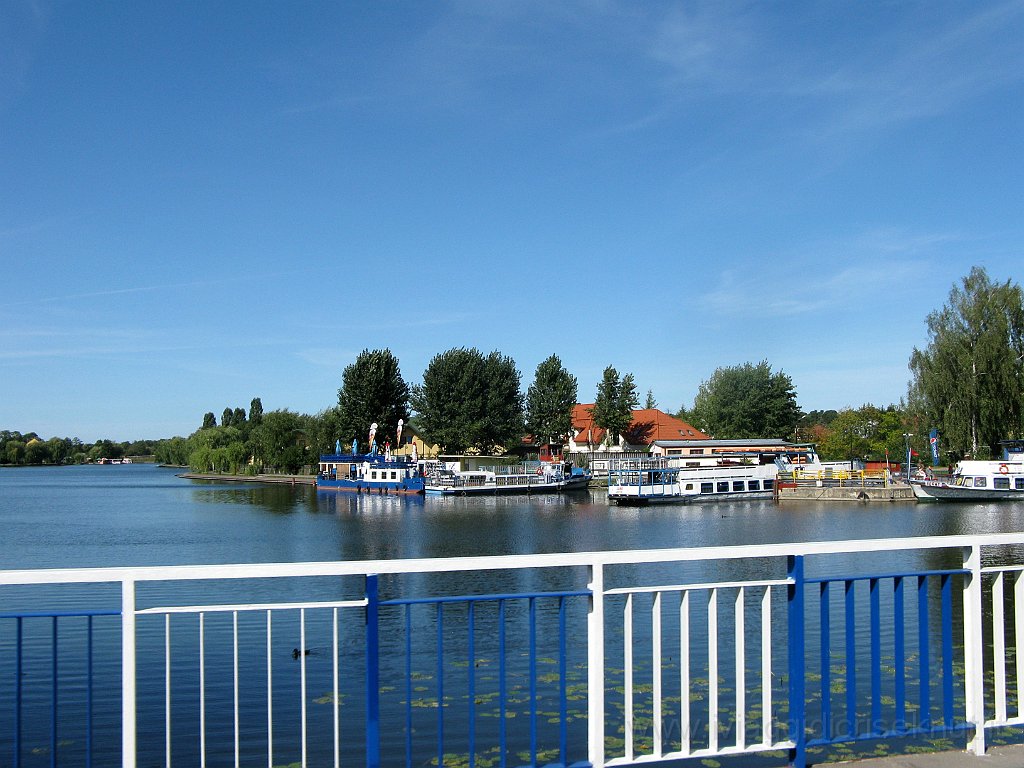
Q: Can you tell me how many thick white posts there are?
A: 3